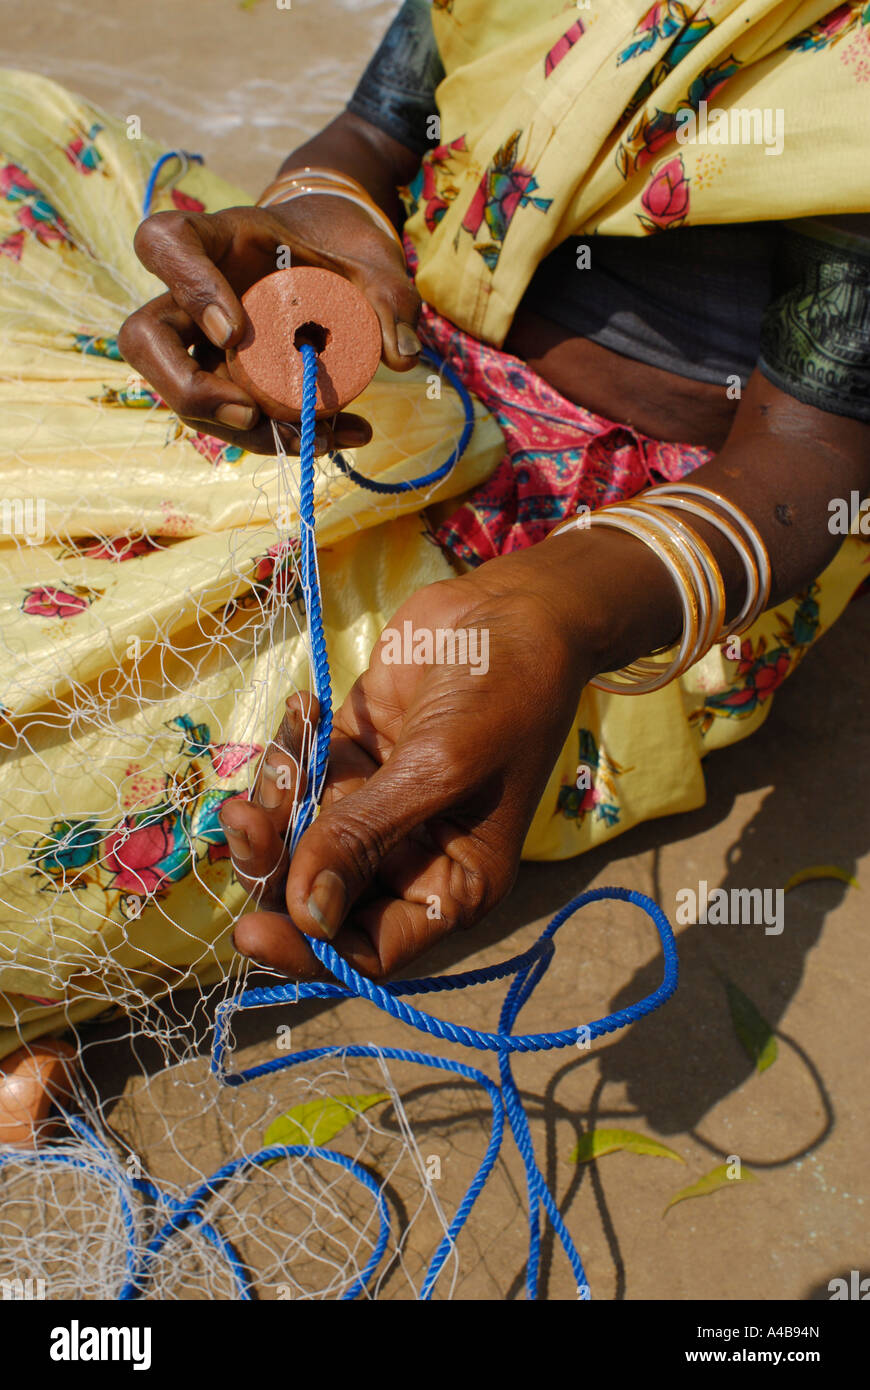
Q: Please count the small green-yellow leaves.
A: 5